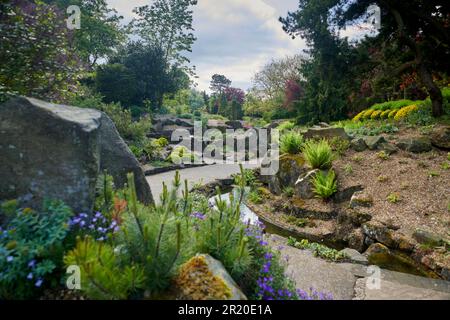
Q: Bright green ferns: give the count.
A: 3